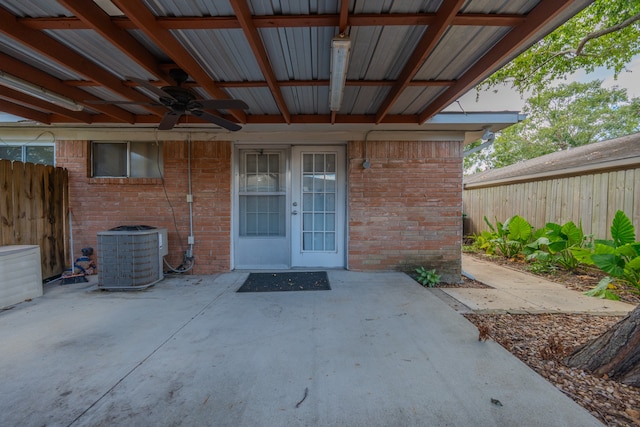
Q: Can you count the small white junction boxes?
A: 2